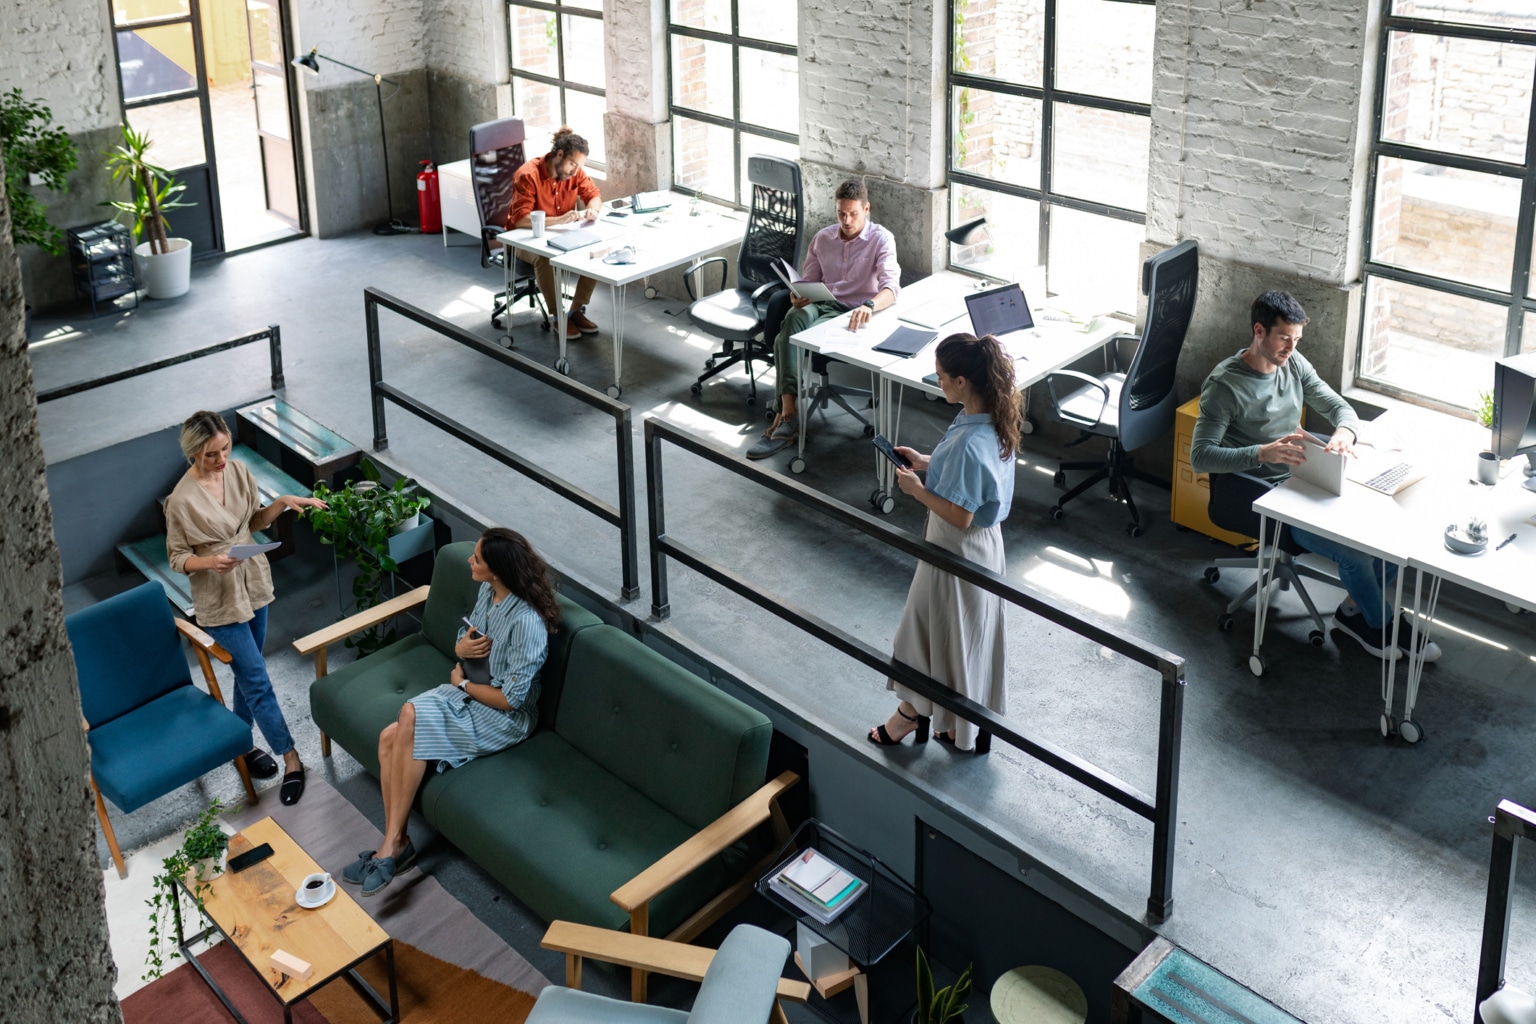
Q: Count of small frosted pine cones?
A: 0